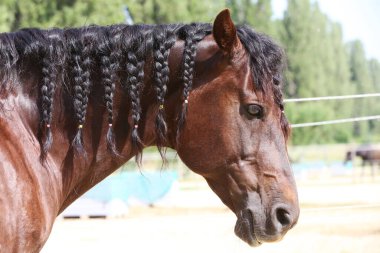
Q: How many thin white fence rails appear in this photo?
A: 2